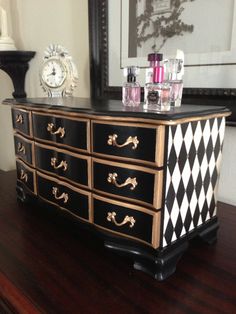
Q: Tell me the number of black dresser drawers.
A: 9